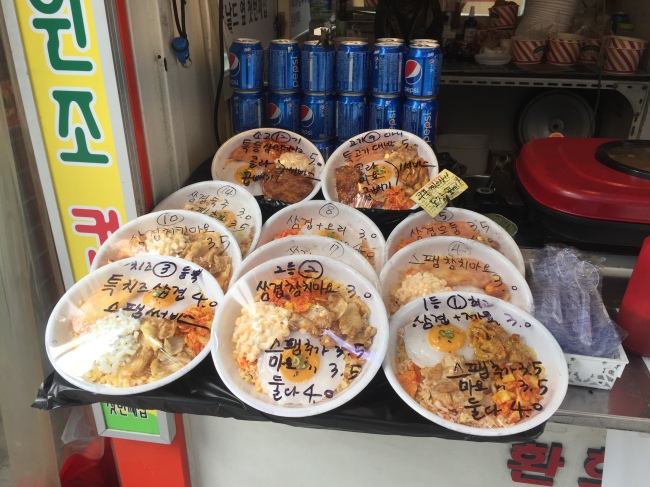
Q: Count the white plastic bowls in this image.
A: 11